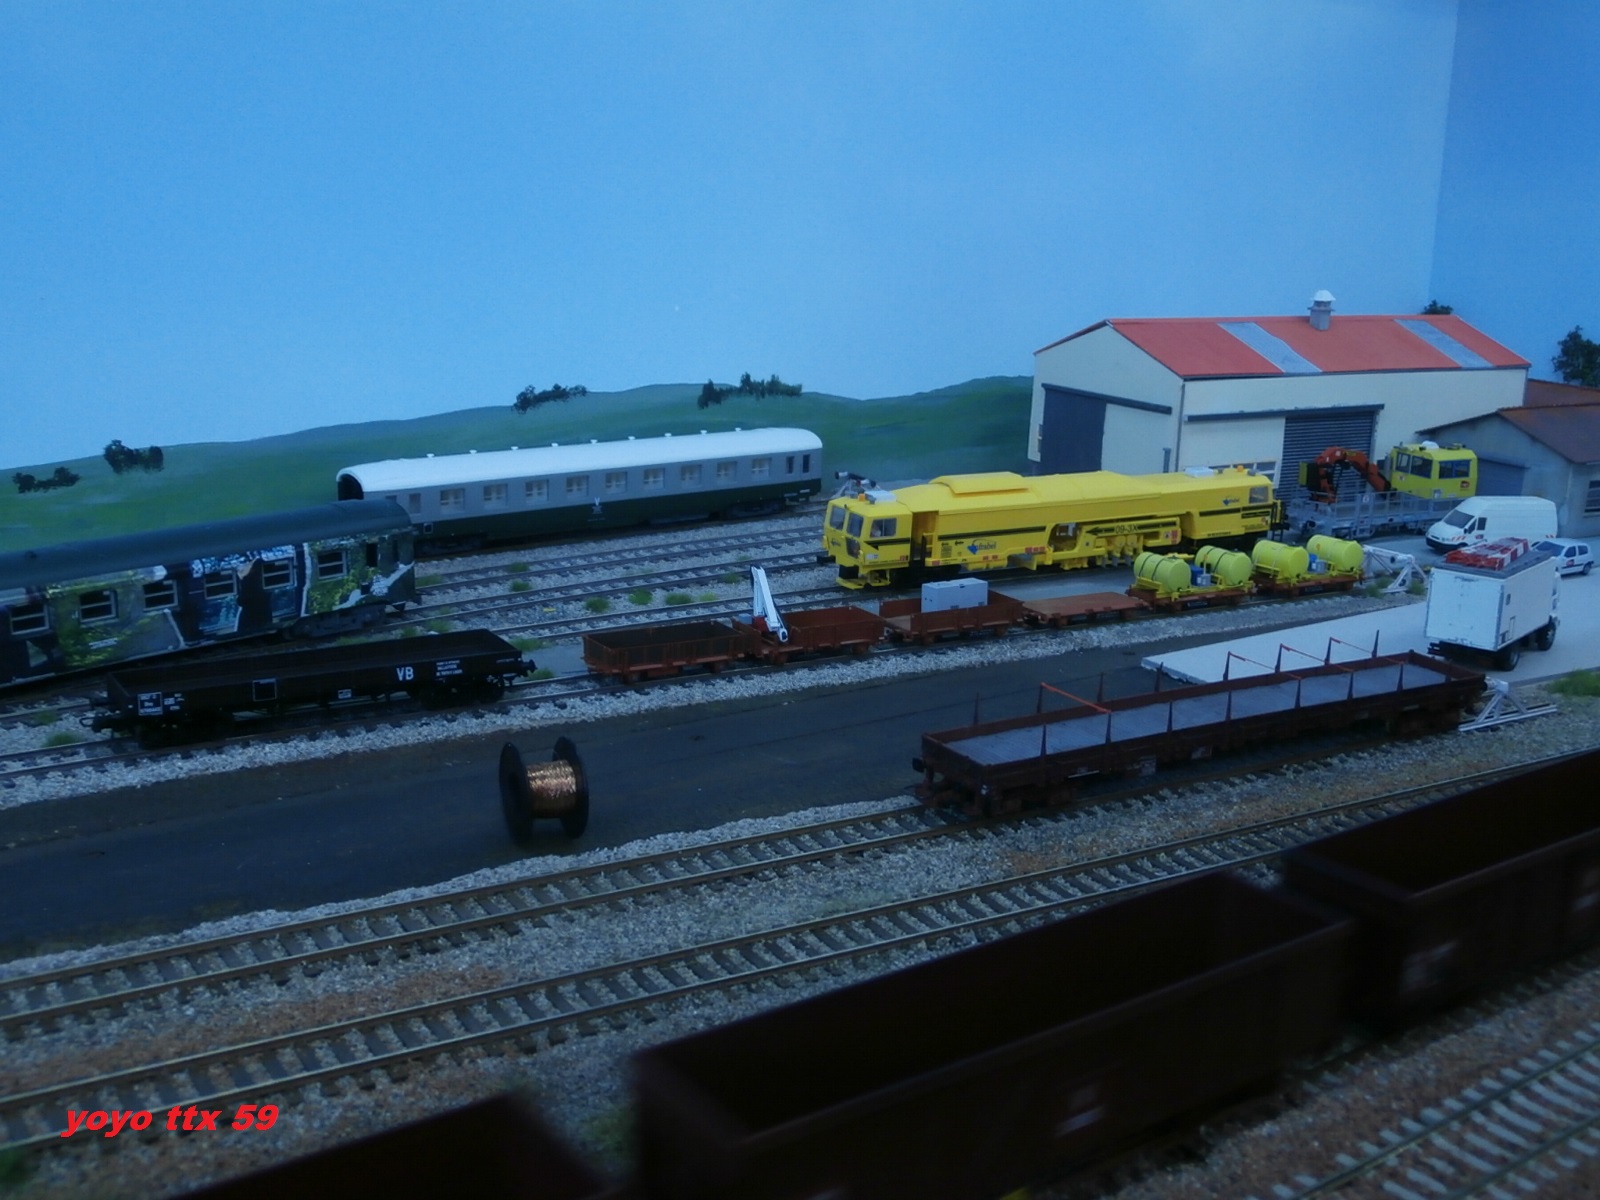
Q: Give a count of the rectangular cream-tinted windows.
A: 9